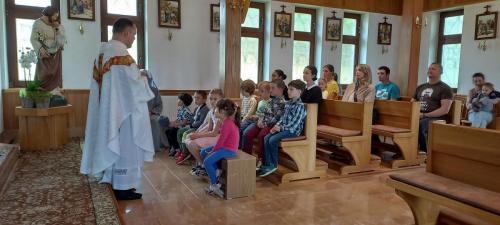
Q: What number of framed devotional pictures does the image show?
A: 7